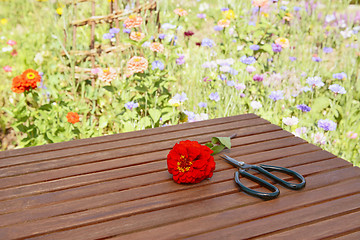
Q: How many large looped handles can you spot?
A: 2